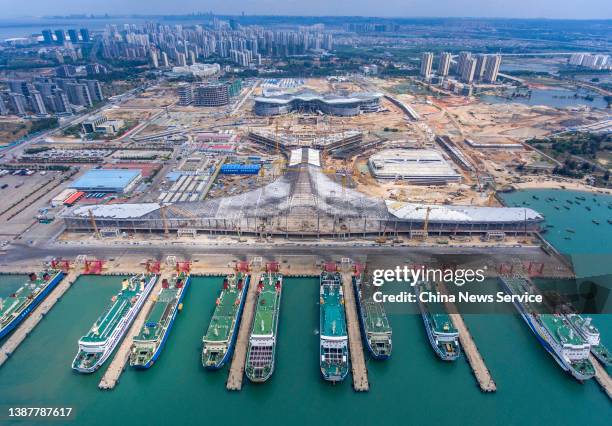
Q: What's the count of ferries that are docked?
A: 10